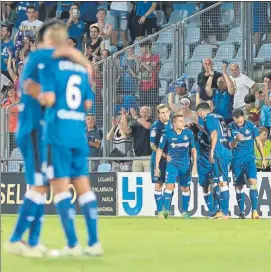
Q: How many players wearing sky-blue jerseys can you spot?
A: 7